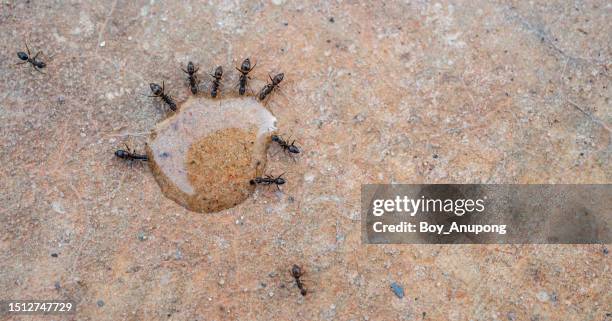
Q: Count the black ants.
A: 10